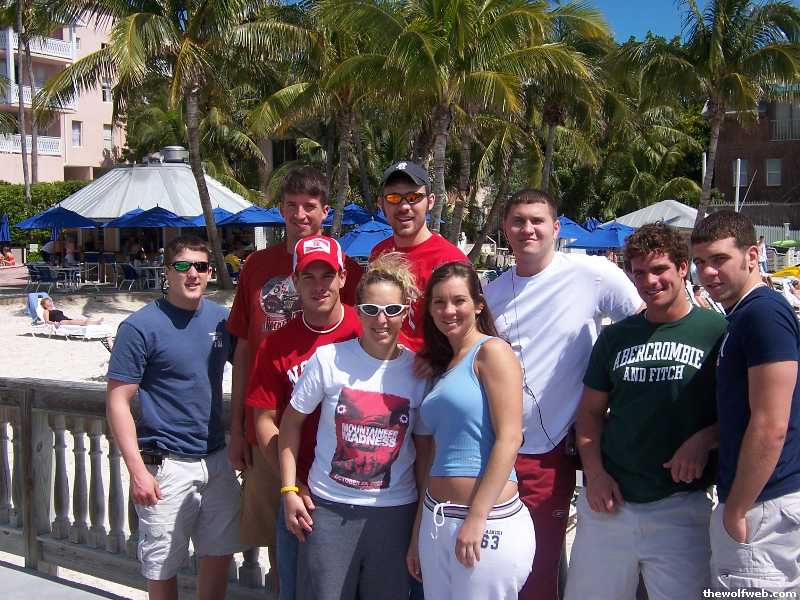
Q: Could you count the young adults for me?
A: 9